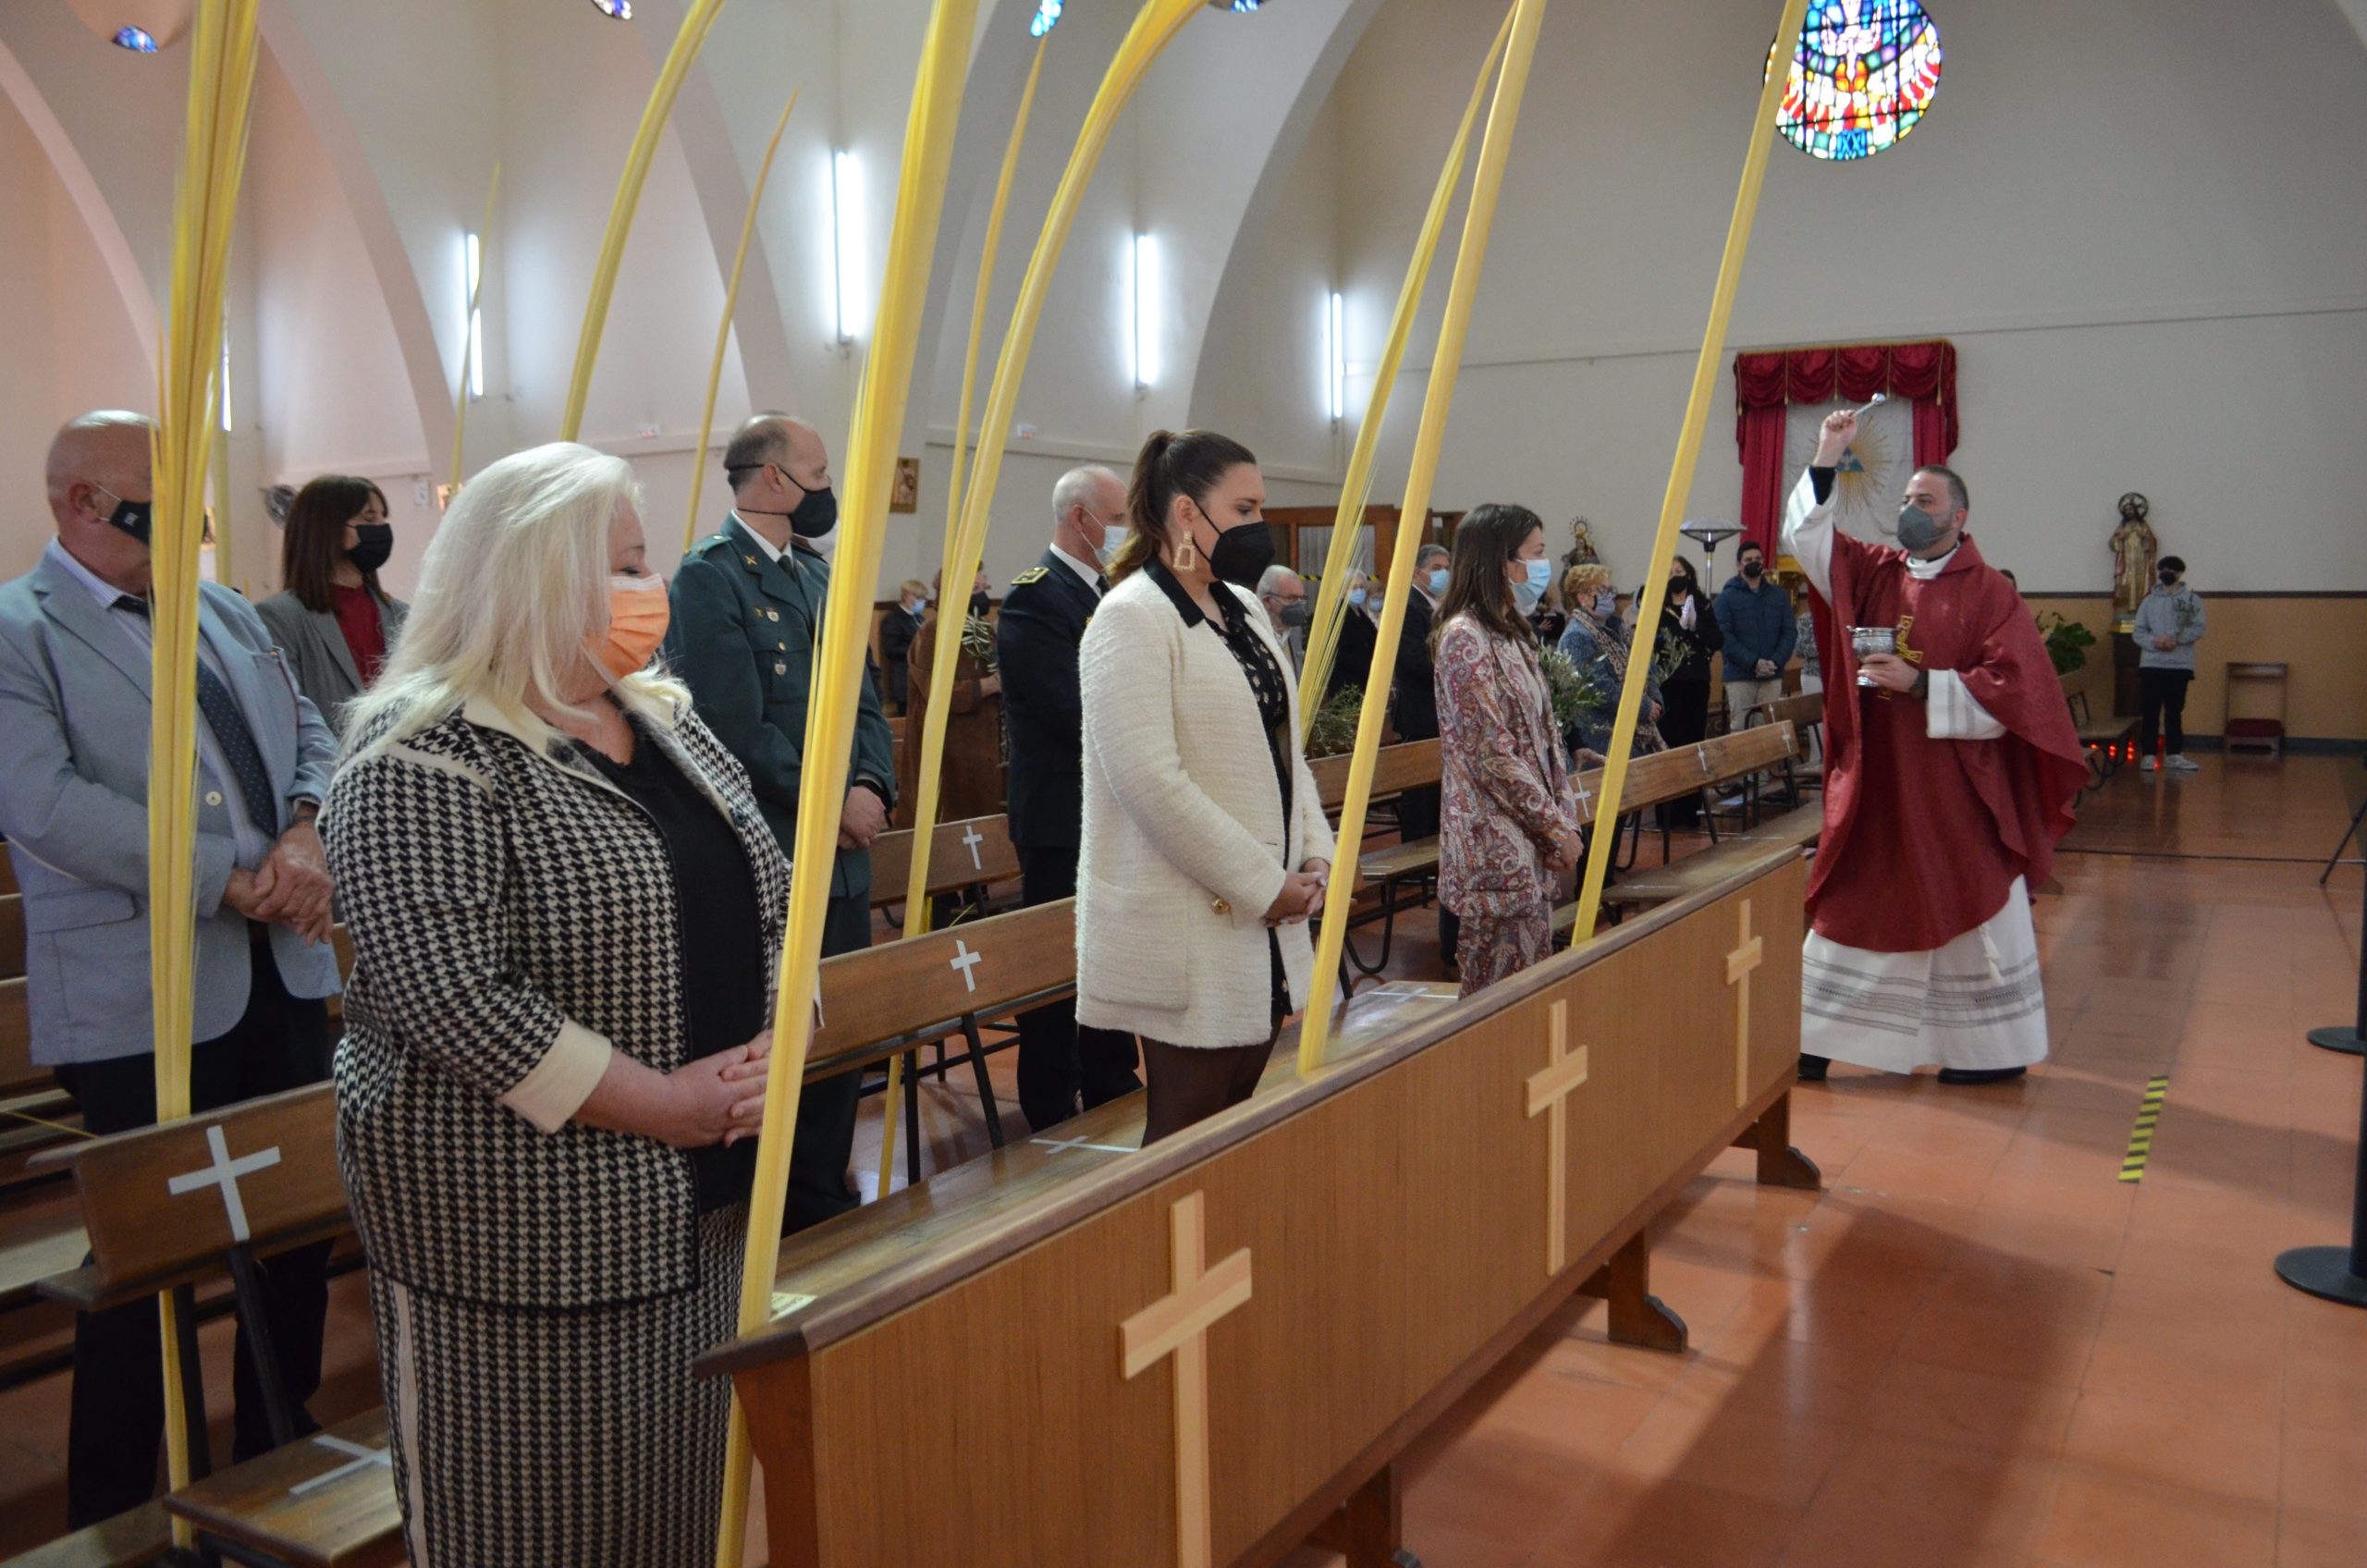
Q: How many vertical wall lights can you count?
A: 5